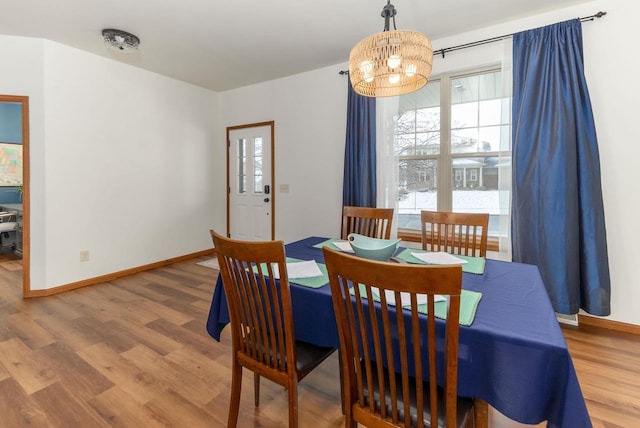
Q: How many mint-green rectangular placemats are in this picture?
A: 4